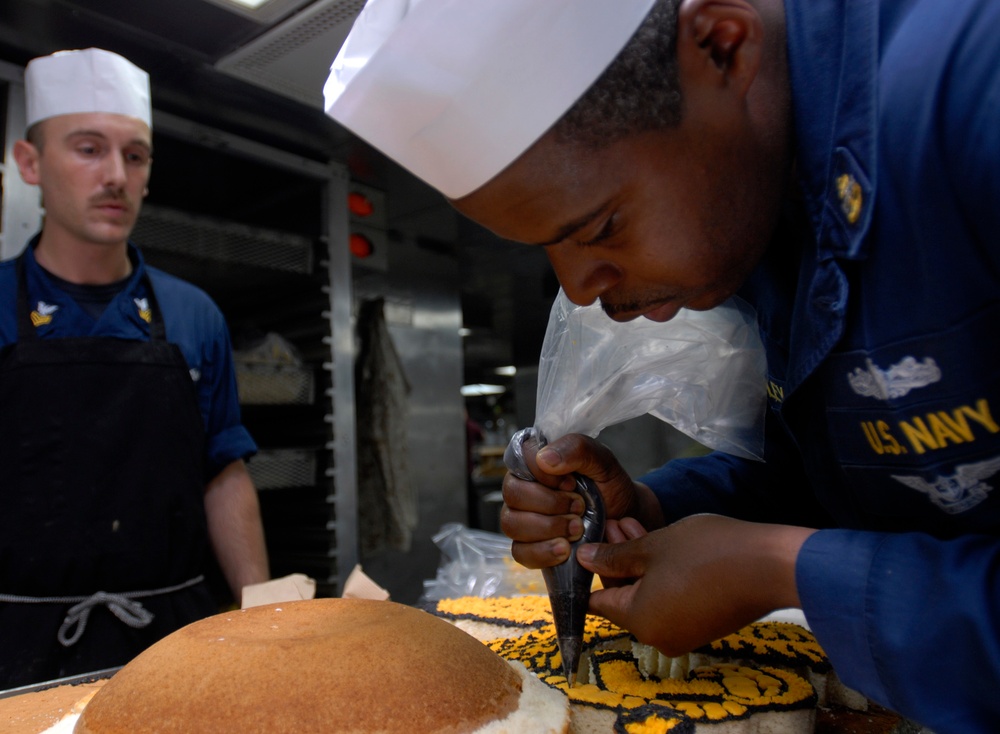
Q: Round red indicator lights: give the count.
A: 2